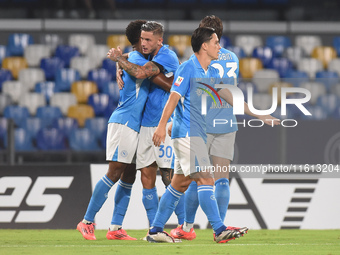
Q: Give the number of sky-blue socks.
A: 8